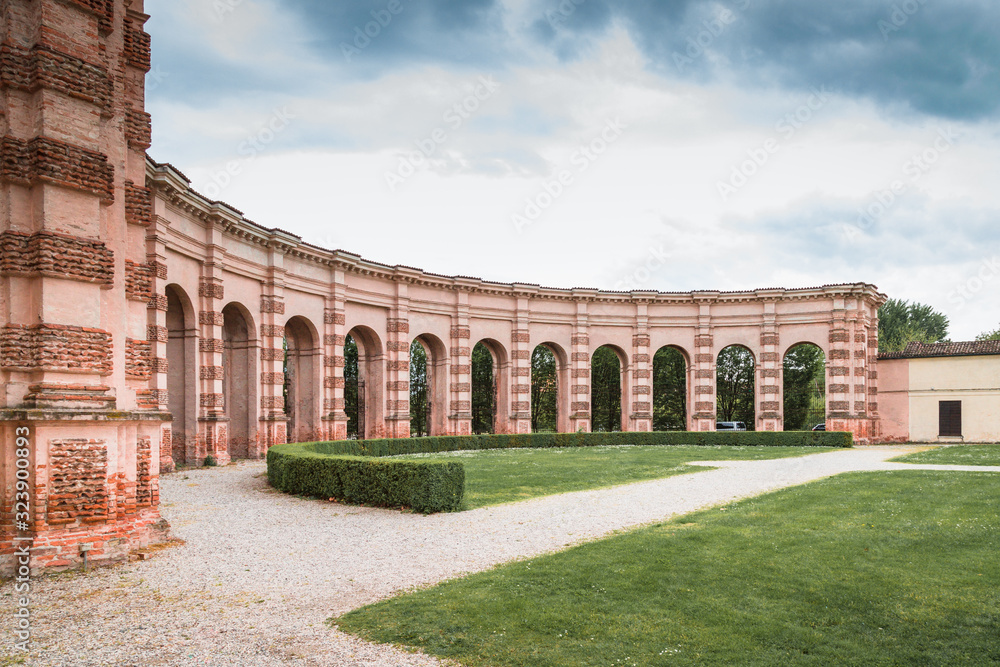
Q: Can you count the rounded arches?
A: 11